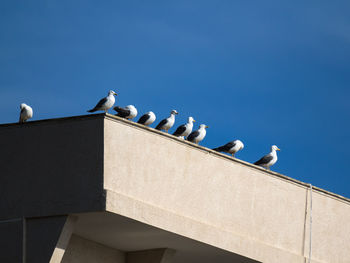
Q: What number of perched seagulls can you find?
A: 9